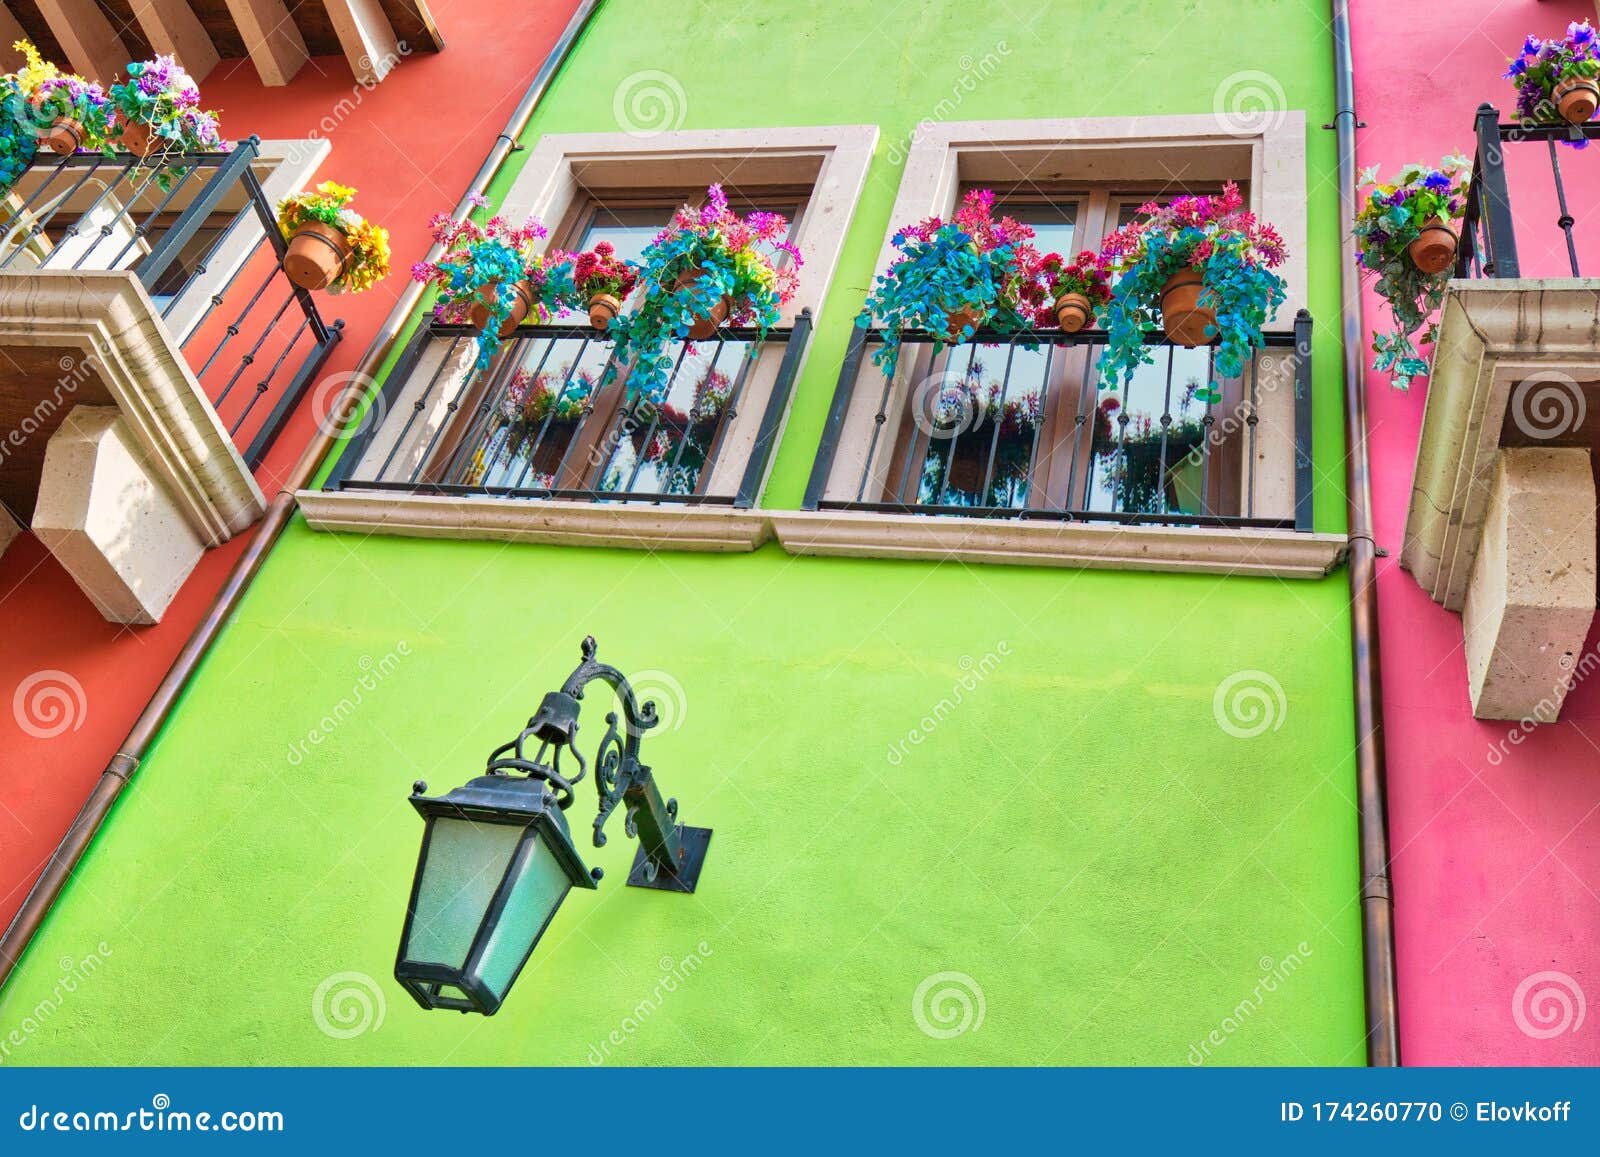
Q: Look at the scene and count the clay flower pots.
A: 11